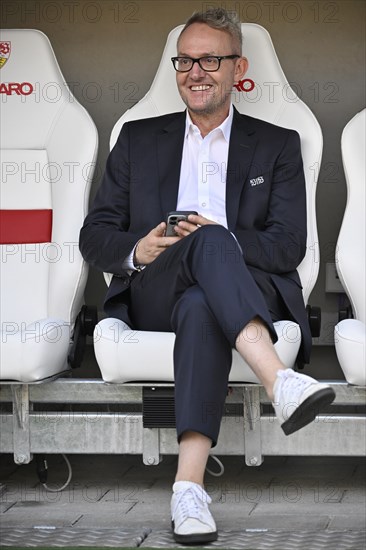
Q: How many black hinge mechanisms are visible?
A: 3